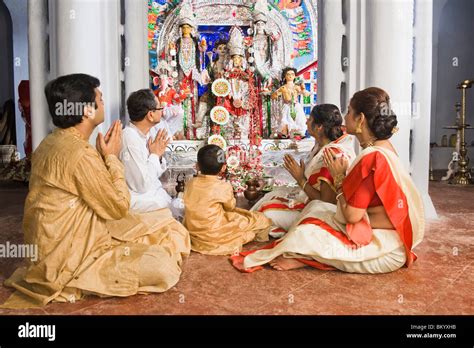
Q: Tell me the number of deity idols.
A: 5